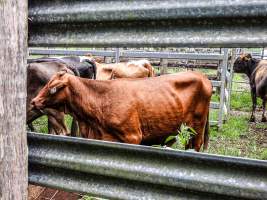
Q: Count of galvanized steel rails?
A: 2